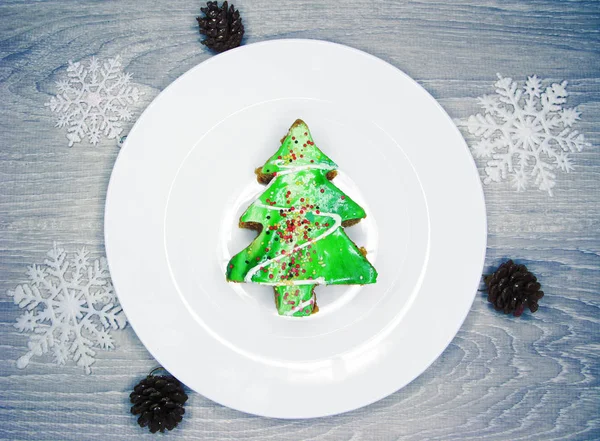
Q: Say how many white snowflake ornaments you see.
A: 3